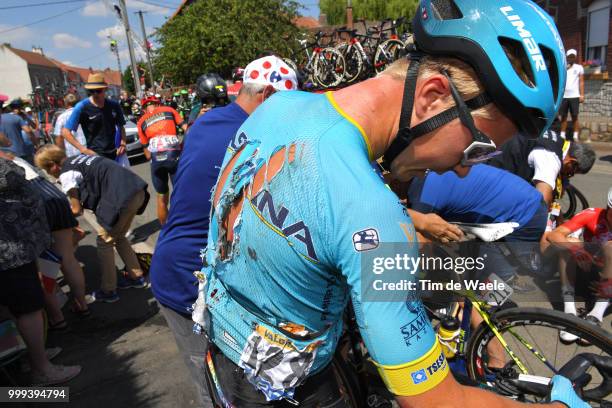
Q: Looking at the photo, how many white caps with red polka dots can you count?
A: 1